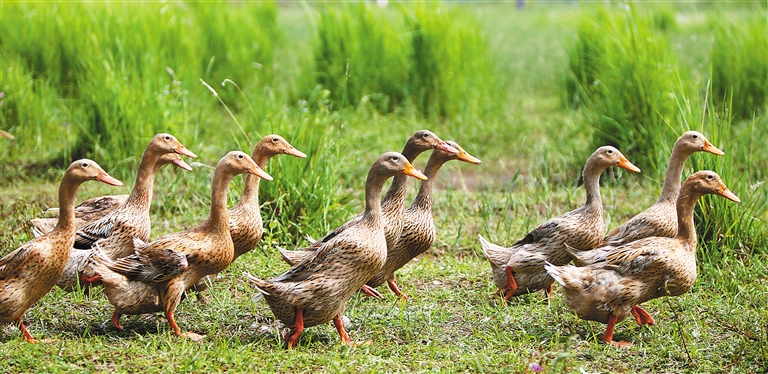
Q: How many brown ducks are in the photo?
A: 11